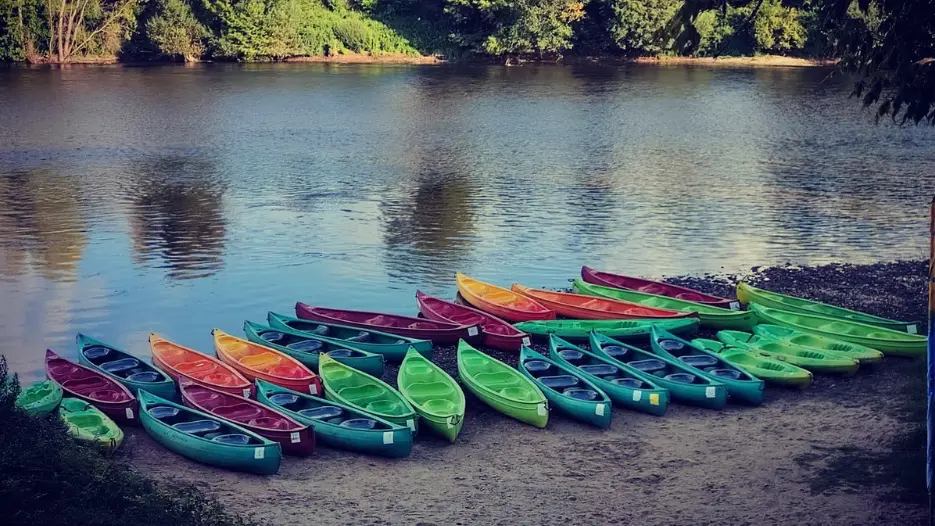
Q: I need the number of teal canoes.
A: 9